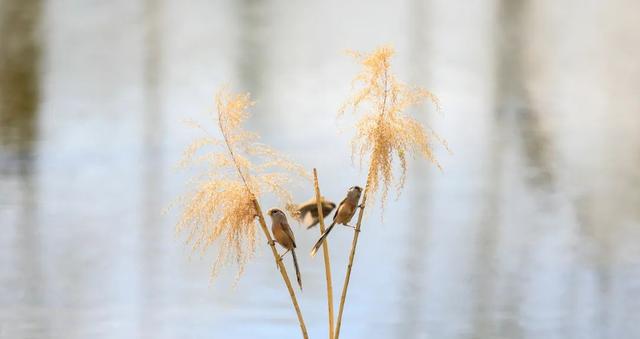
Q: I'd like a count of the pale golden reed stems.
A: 3